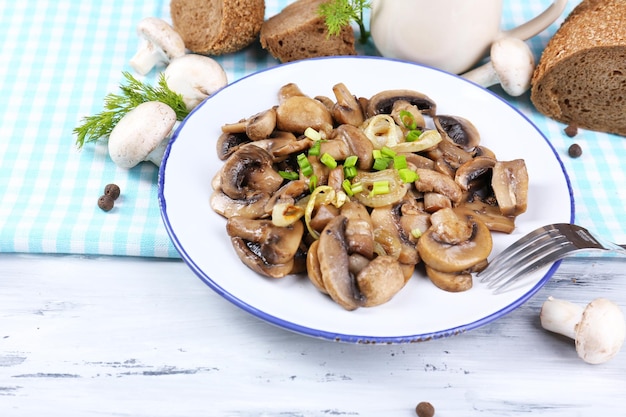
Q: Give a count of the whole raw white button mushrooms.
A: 5